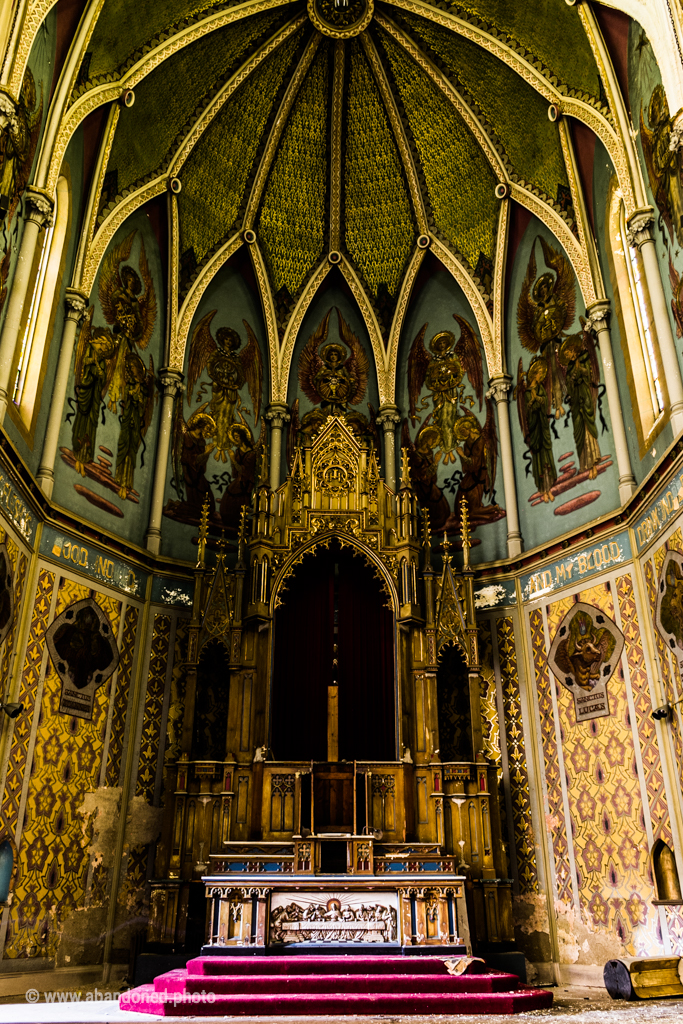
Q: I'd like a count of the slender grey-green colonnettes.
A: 8